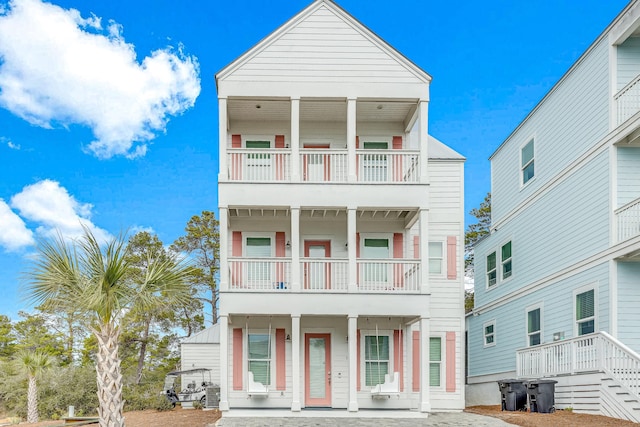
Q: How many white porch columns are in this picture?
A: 12